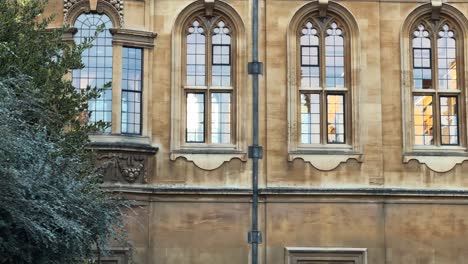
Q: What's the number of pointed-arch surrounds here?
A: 3